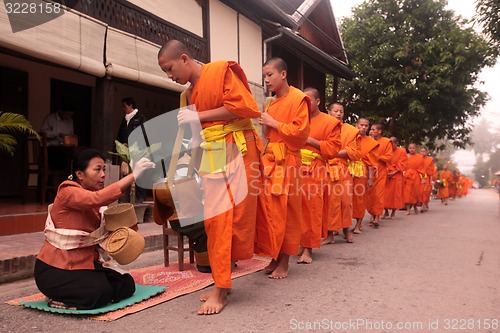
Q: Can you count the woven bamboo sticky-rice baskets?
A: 2